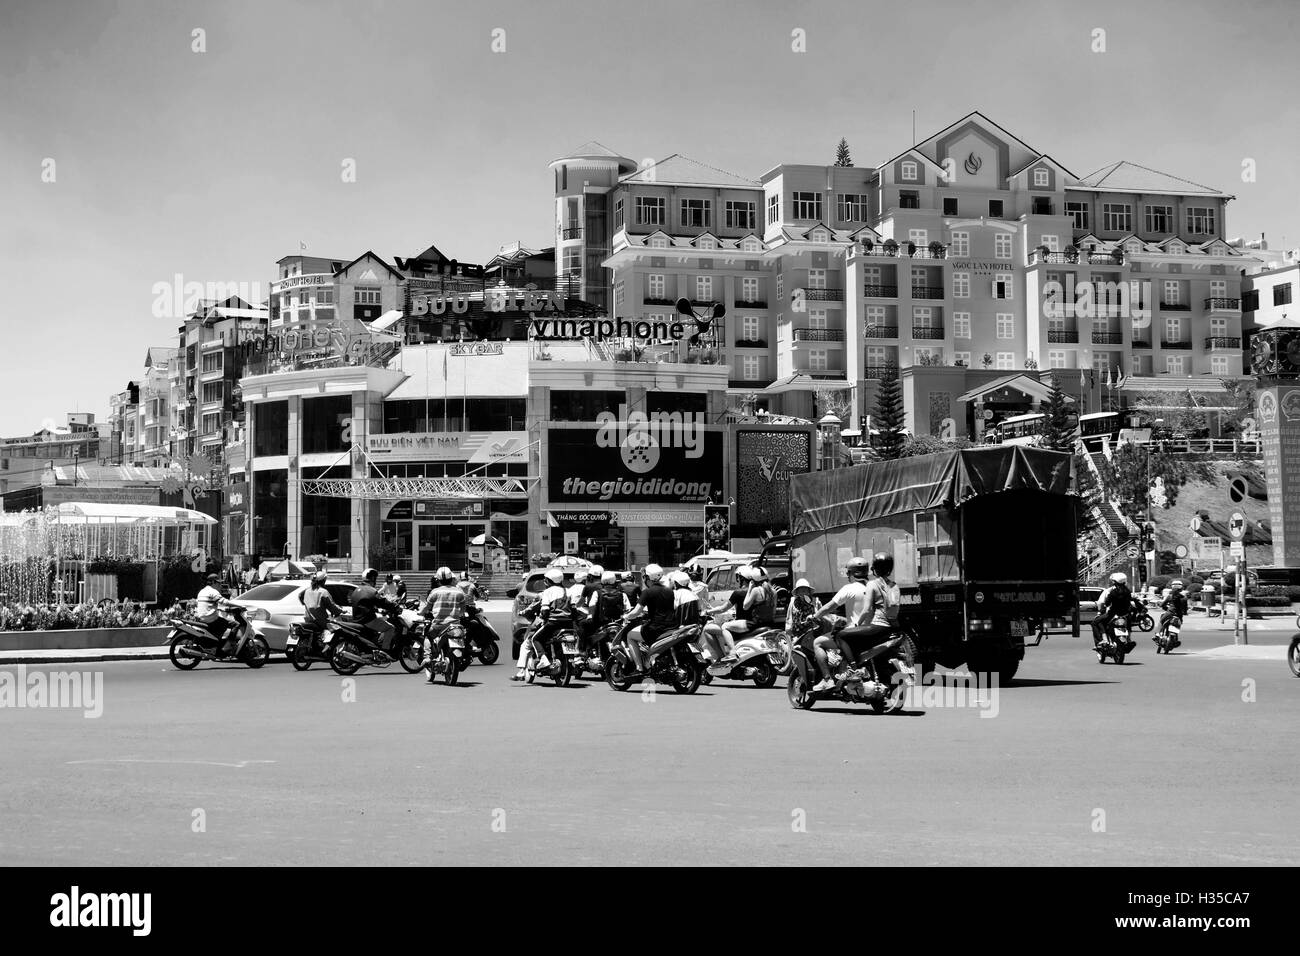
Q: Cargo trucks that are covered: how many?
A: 1